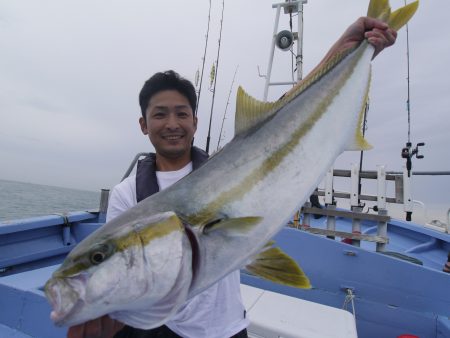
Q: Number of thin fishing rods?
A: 5